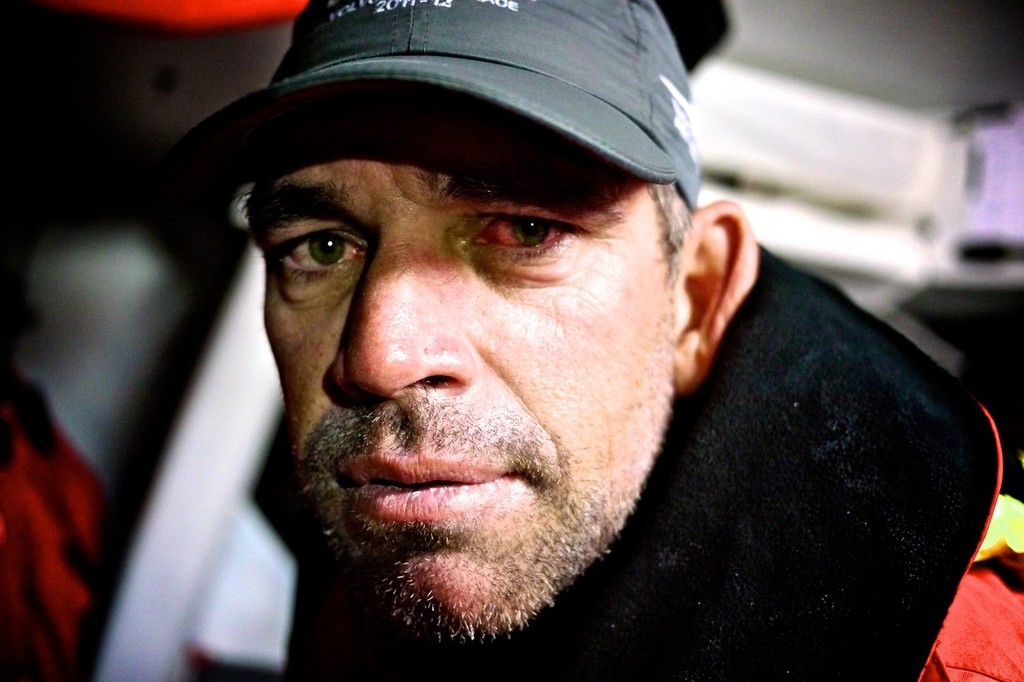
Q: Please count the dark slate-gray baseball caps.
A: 1